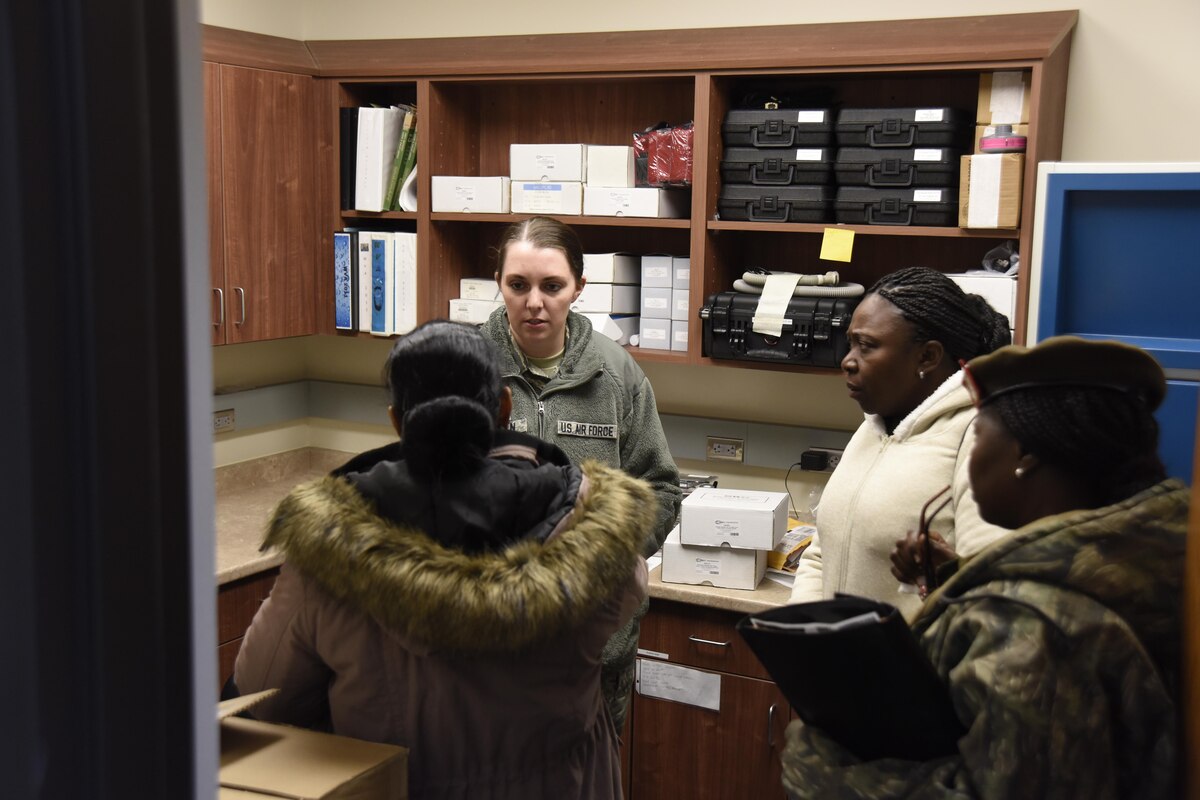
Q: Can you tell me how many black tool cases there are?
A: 7